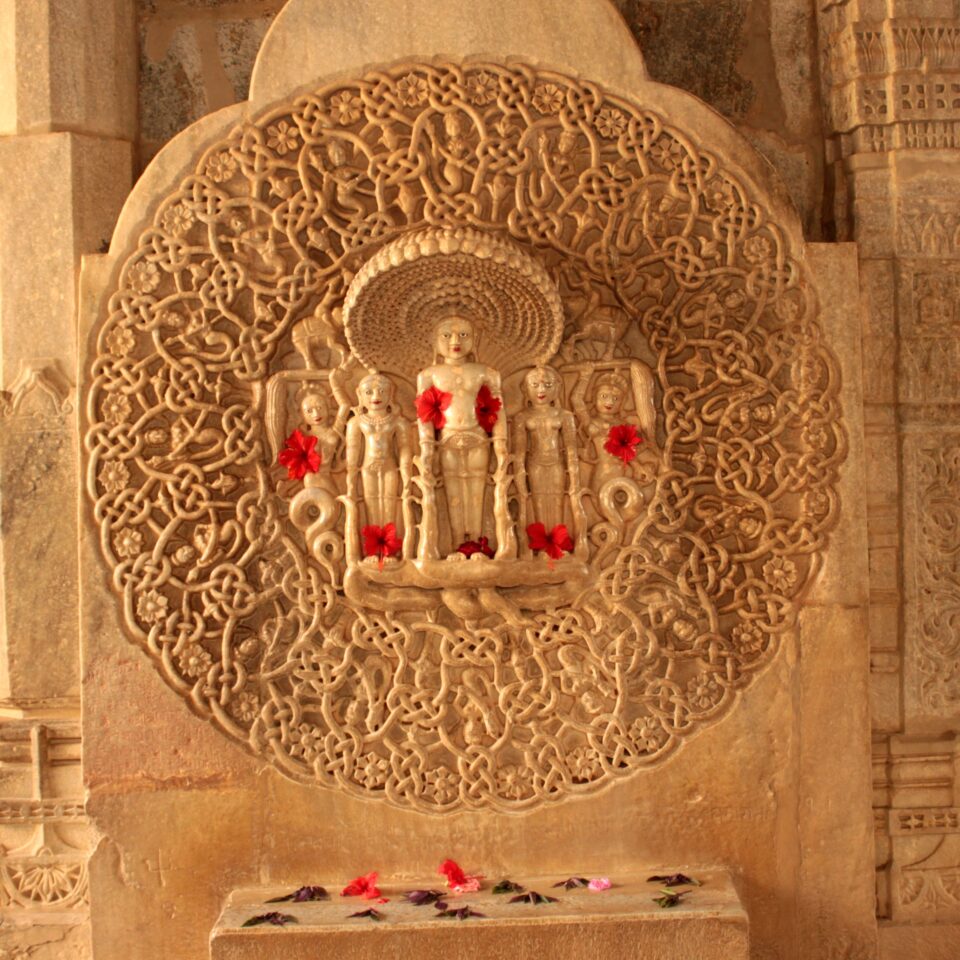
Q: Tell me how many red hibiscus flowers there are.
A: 9